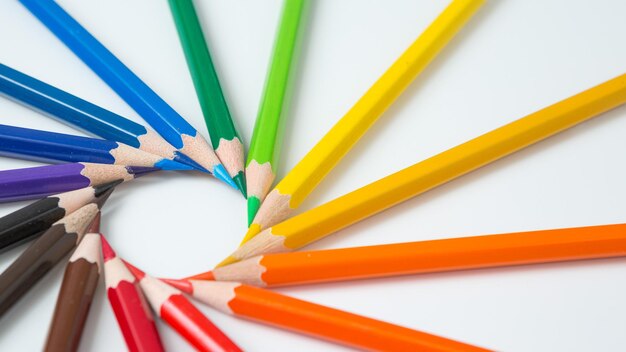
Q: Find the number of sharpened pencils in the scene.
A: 15